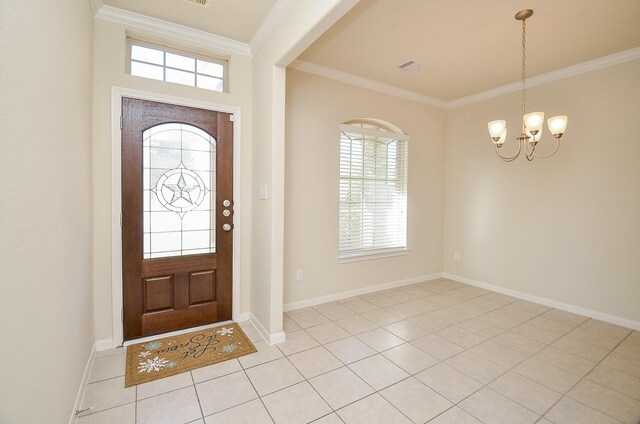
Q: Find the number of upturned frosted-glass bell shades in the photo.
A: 5